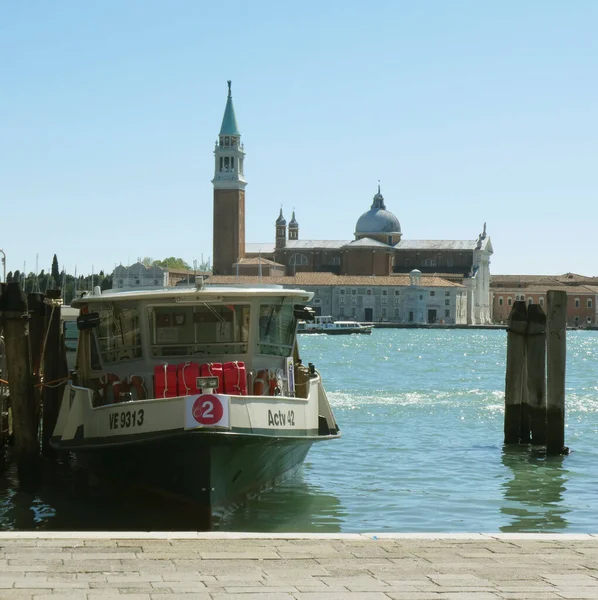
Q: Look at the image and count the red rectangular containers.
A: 4